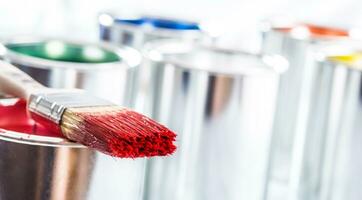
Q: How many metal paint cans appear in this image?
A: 6